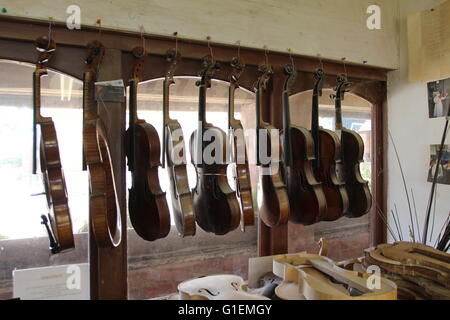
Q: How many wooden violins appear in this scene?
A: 10